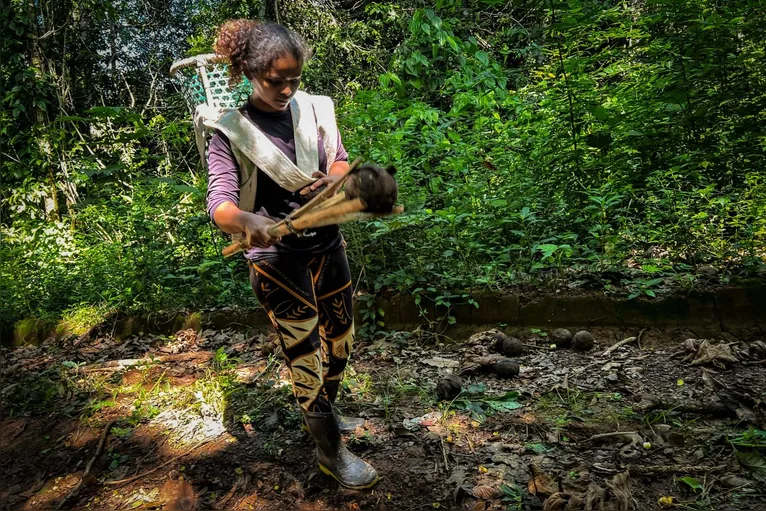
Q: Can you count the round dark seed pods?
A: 7